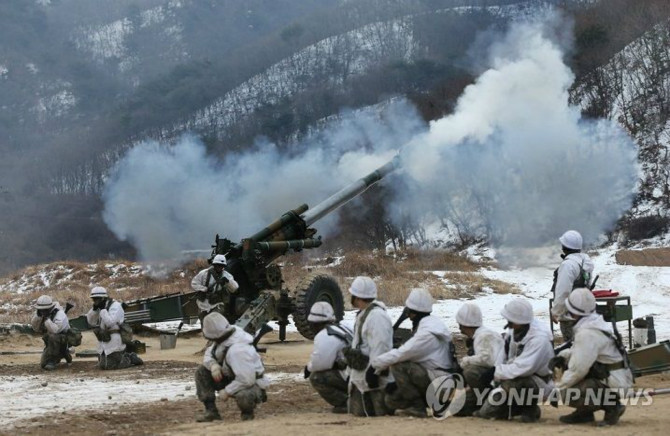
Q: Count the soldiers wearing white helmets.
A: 11